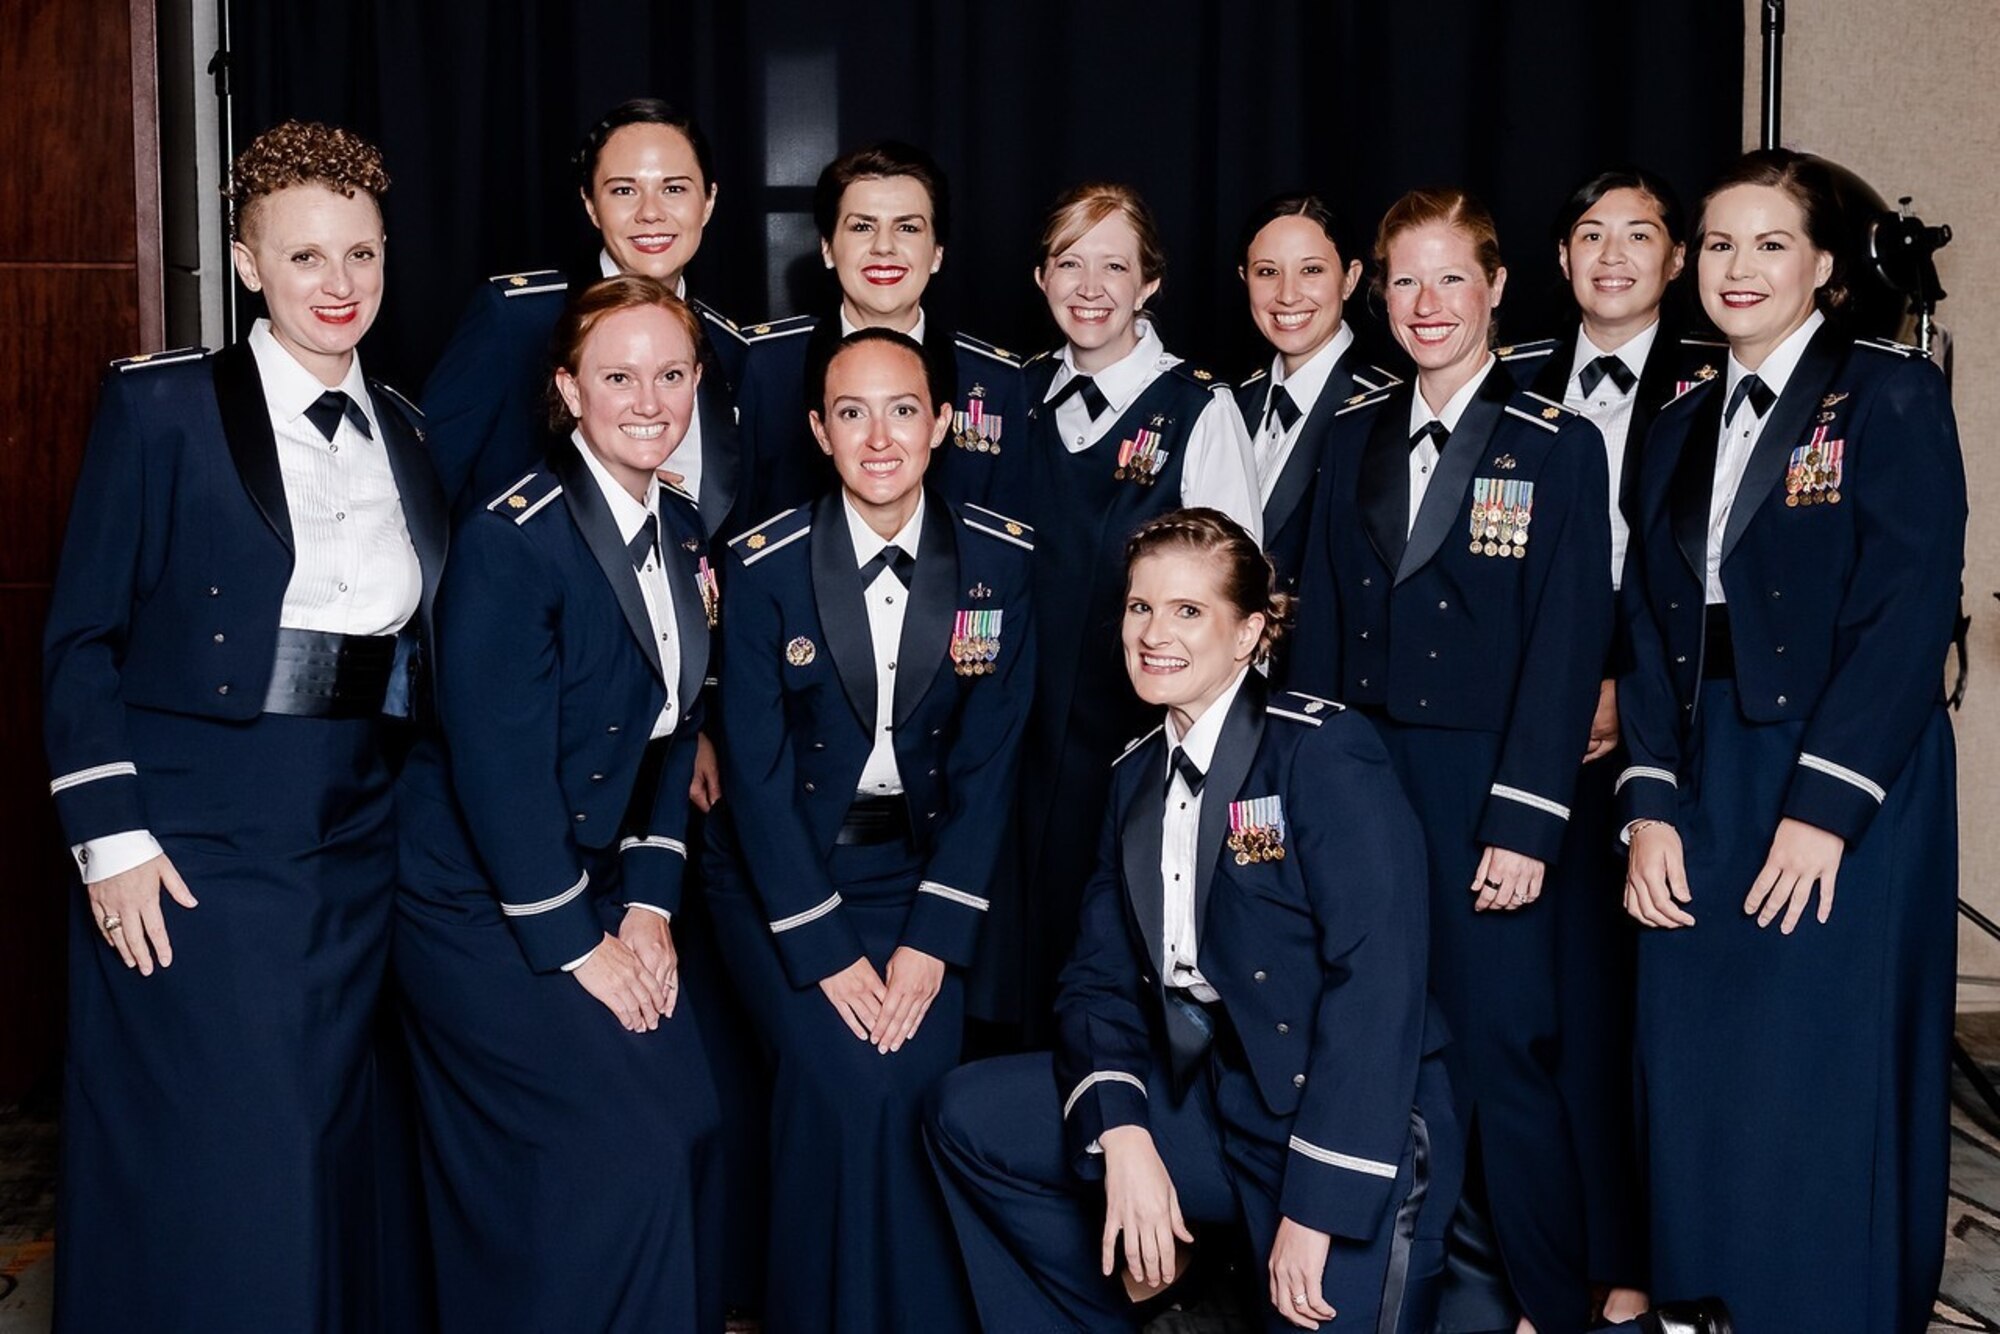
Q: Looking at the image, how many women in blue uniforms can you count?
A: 11